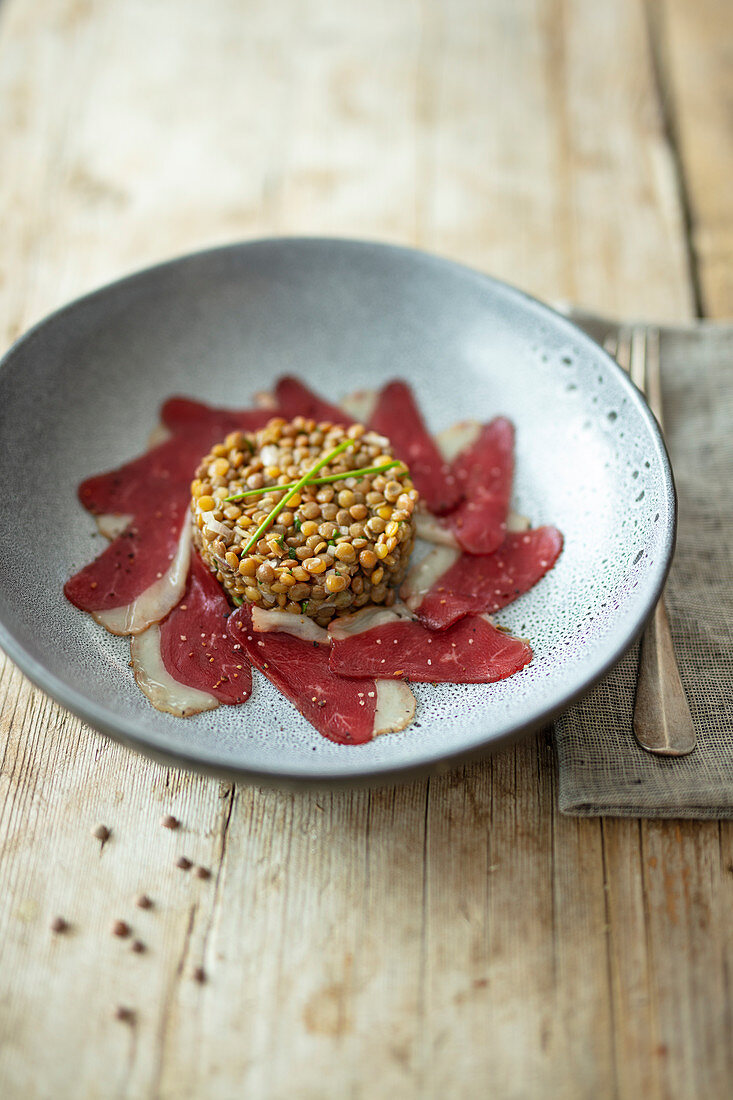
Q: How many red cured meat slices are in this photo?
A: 10